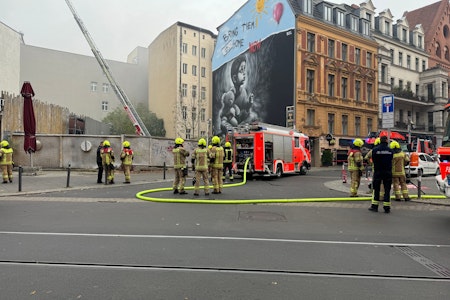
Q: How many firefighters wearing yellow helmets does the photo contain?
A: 11